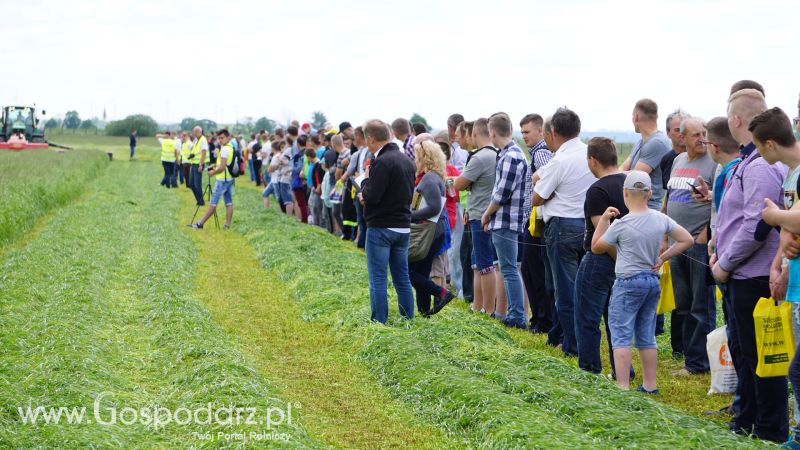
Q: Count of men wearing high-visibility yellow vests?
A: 4